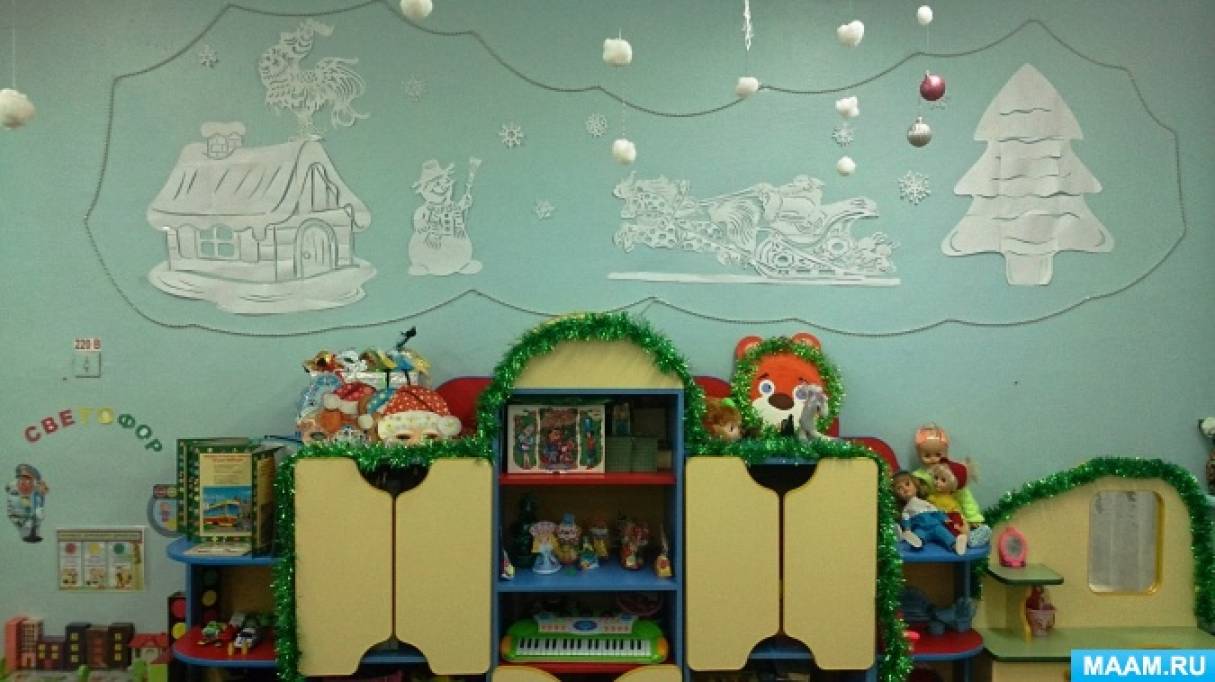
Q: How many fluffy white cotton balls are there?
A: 9